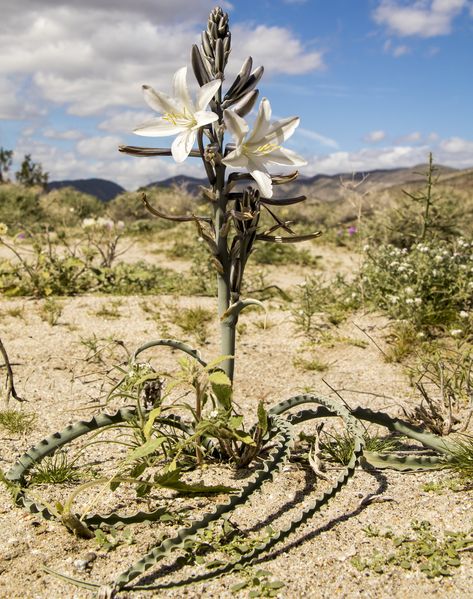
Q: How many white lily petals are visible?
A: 12